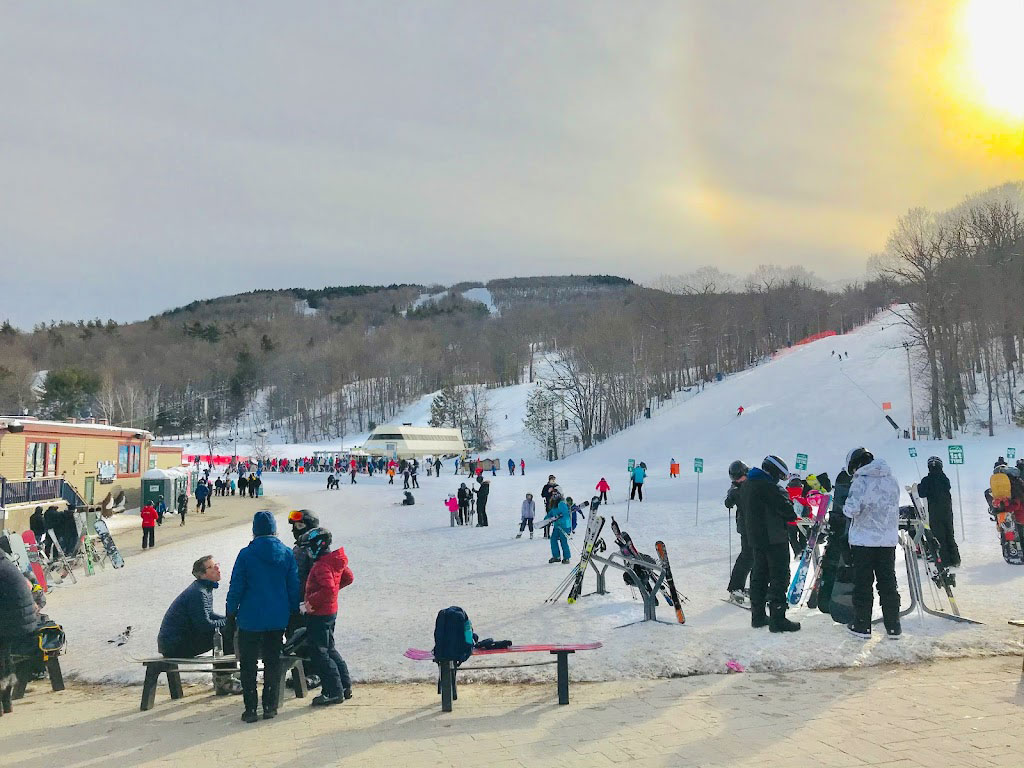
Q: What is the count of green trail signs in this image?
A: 6